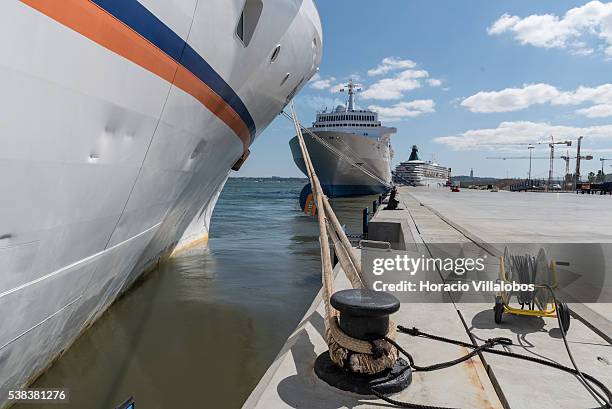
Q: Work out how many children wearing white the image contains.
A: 0